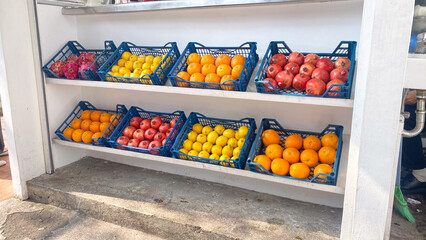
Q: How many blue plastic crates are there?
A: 8